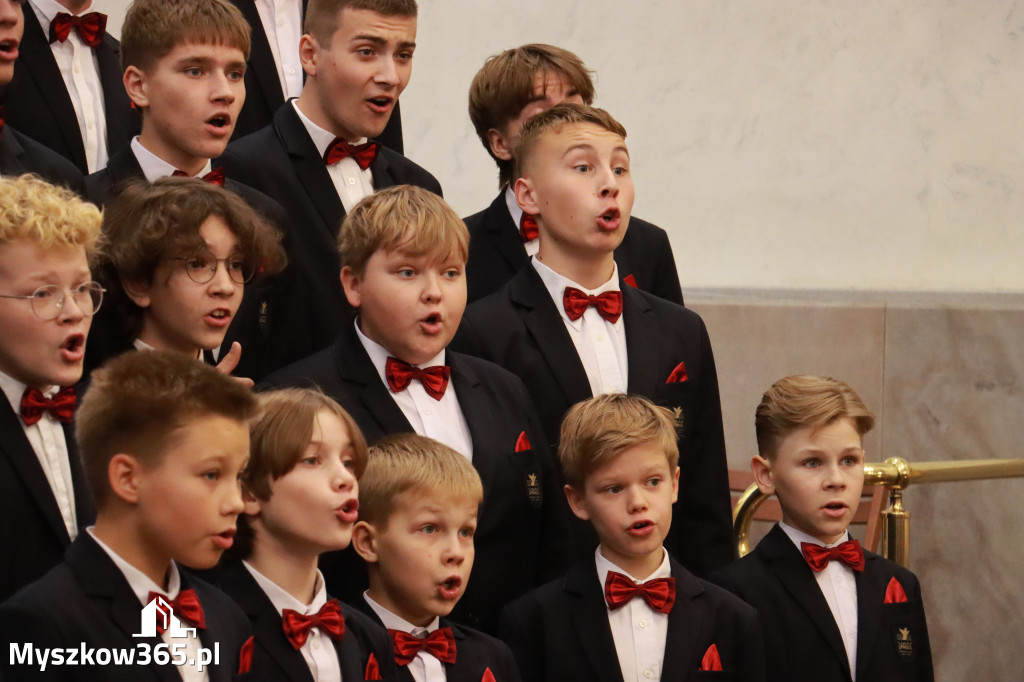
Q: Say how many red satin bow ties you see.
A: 12